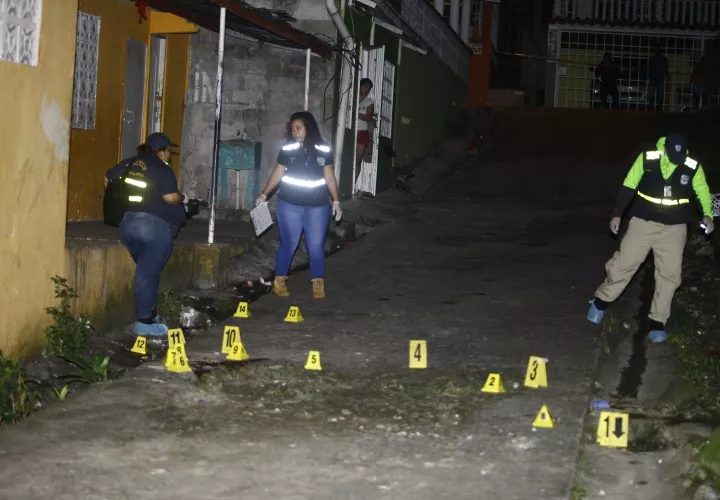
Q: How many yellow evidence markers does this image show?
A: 15